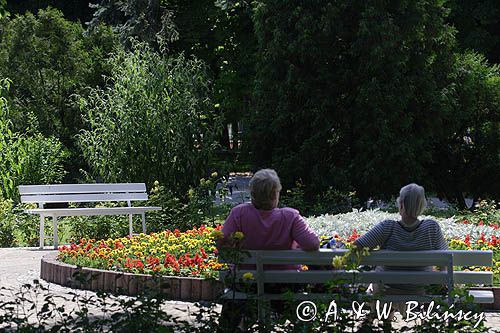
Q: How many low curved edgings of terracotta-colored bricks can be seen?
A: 1